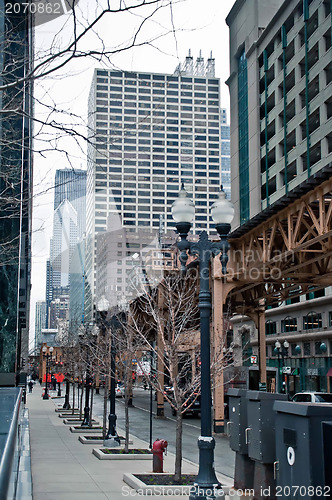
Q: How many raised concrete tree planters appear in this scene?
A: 7